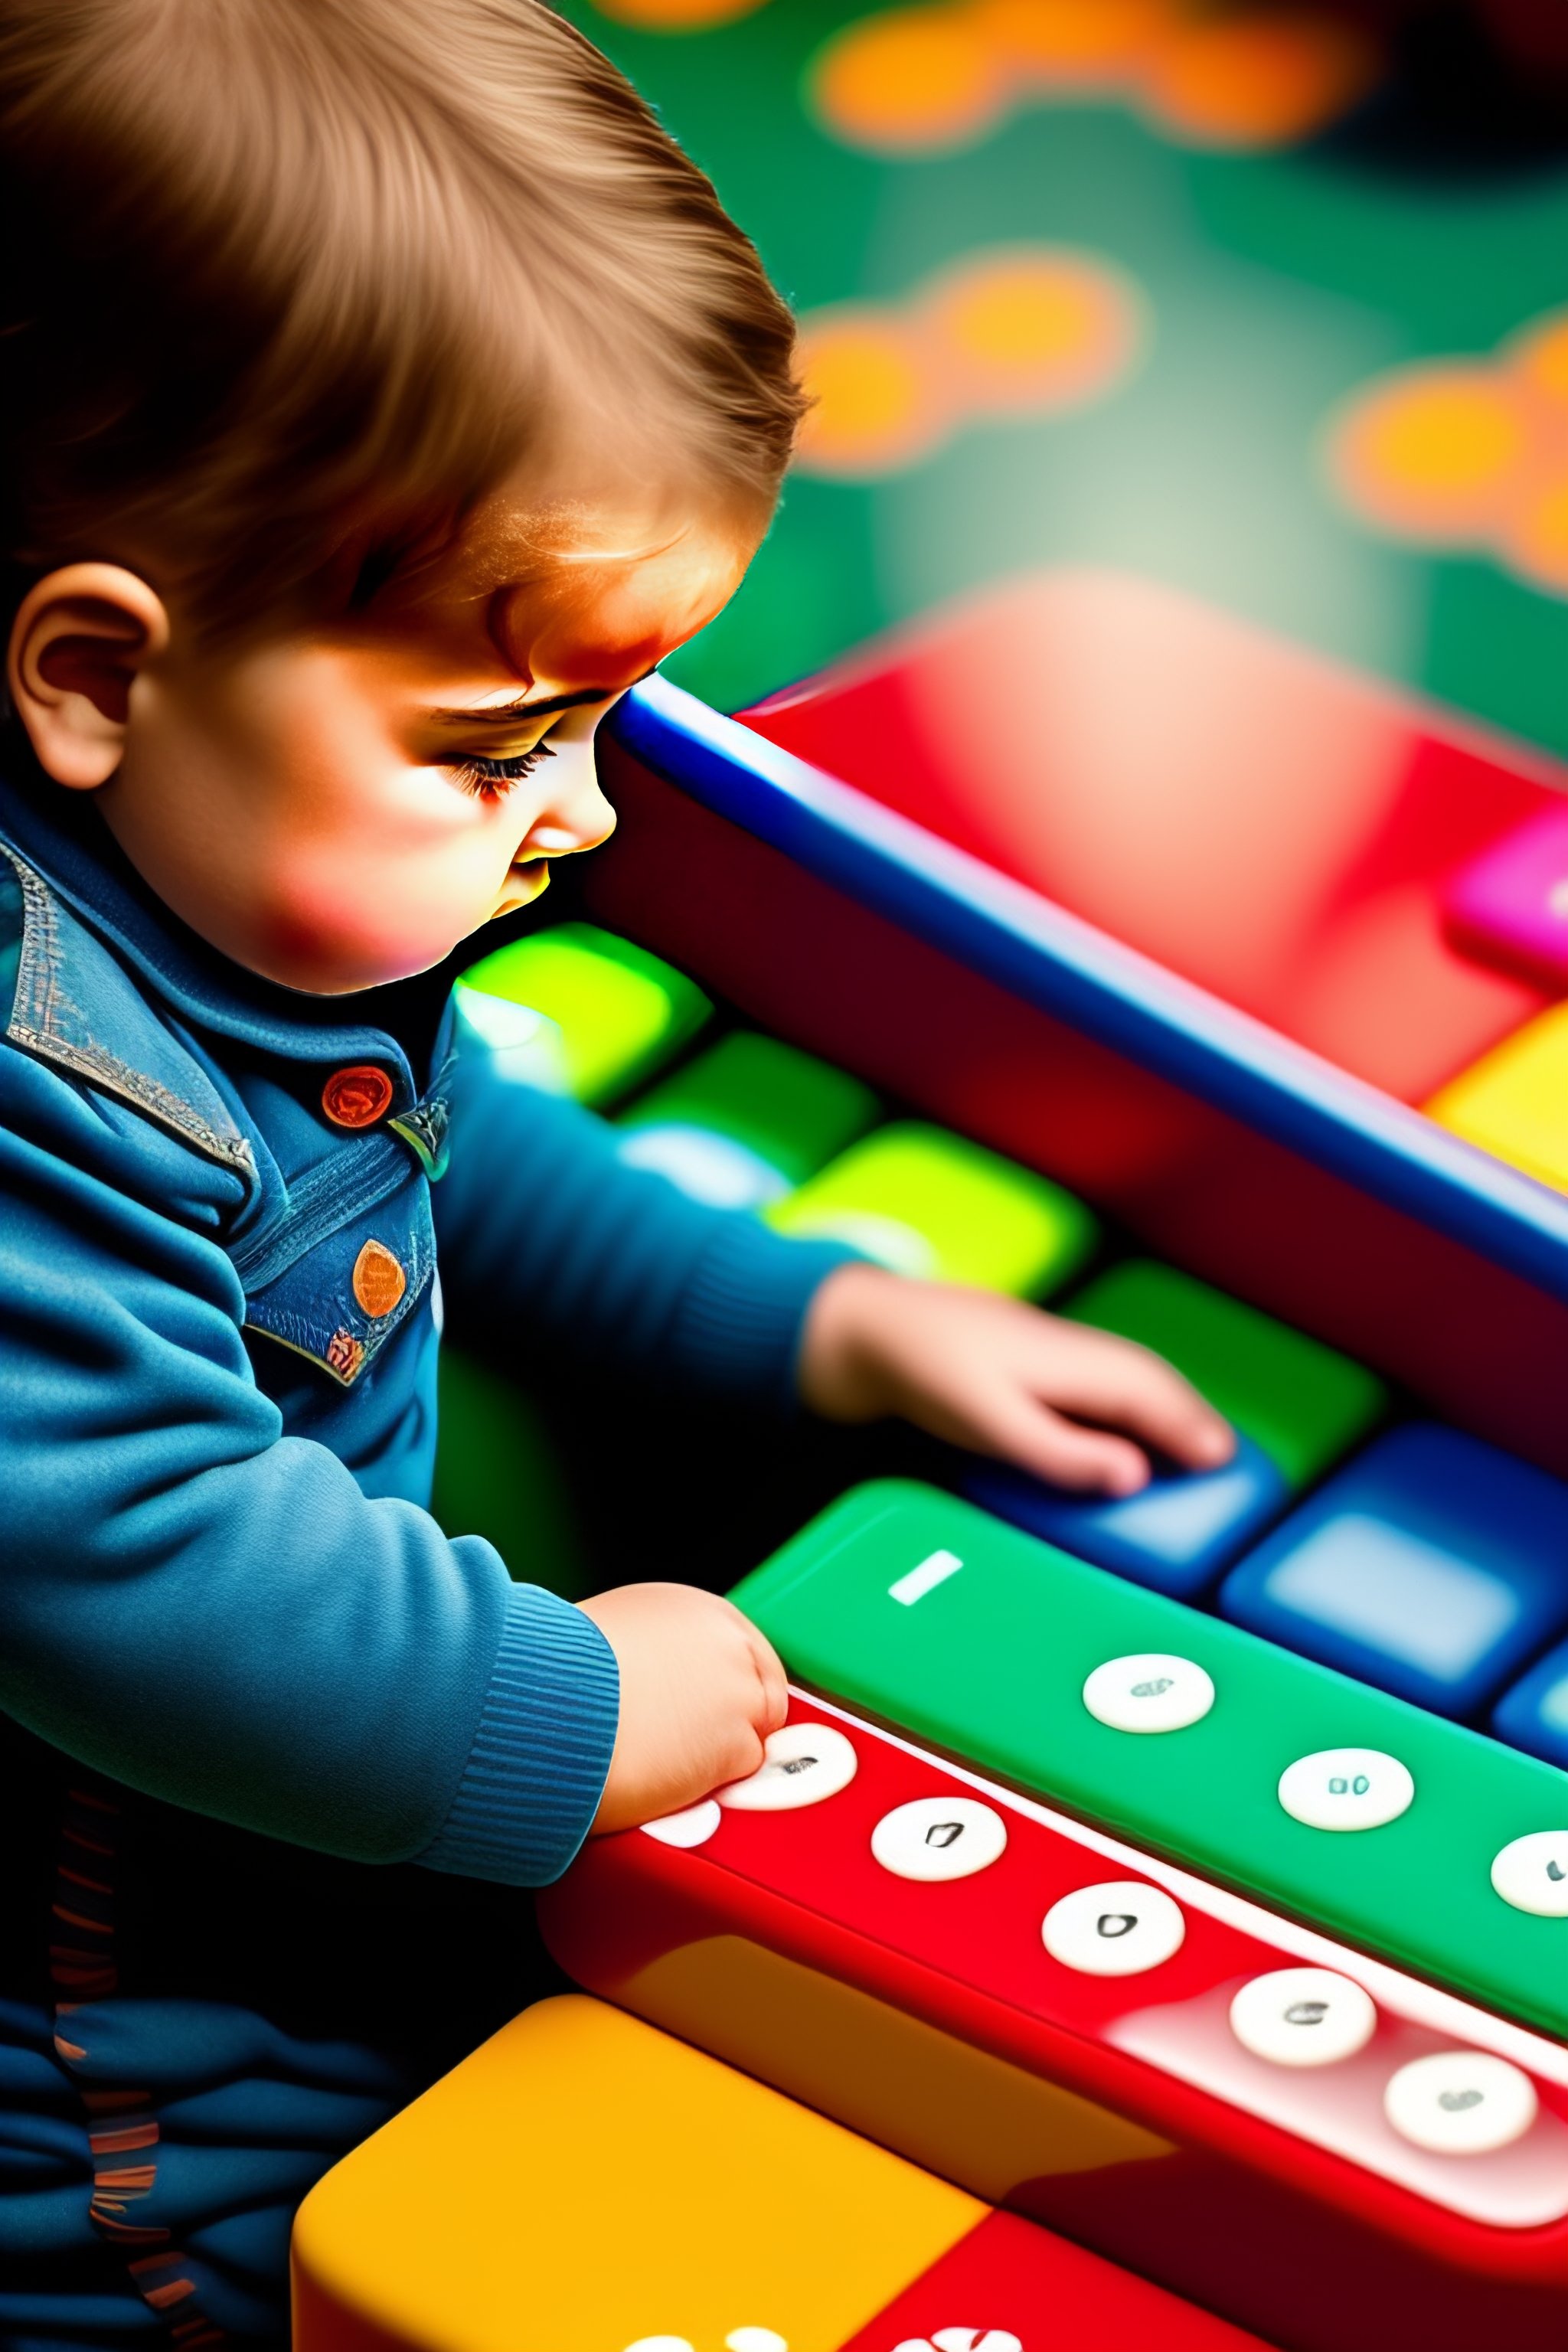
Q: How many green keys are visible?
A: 4